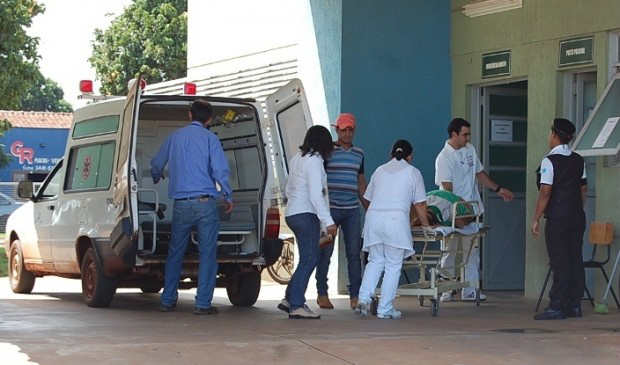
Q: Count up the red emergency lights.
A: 2